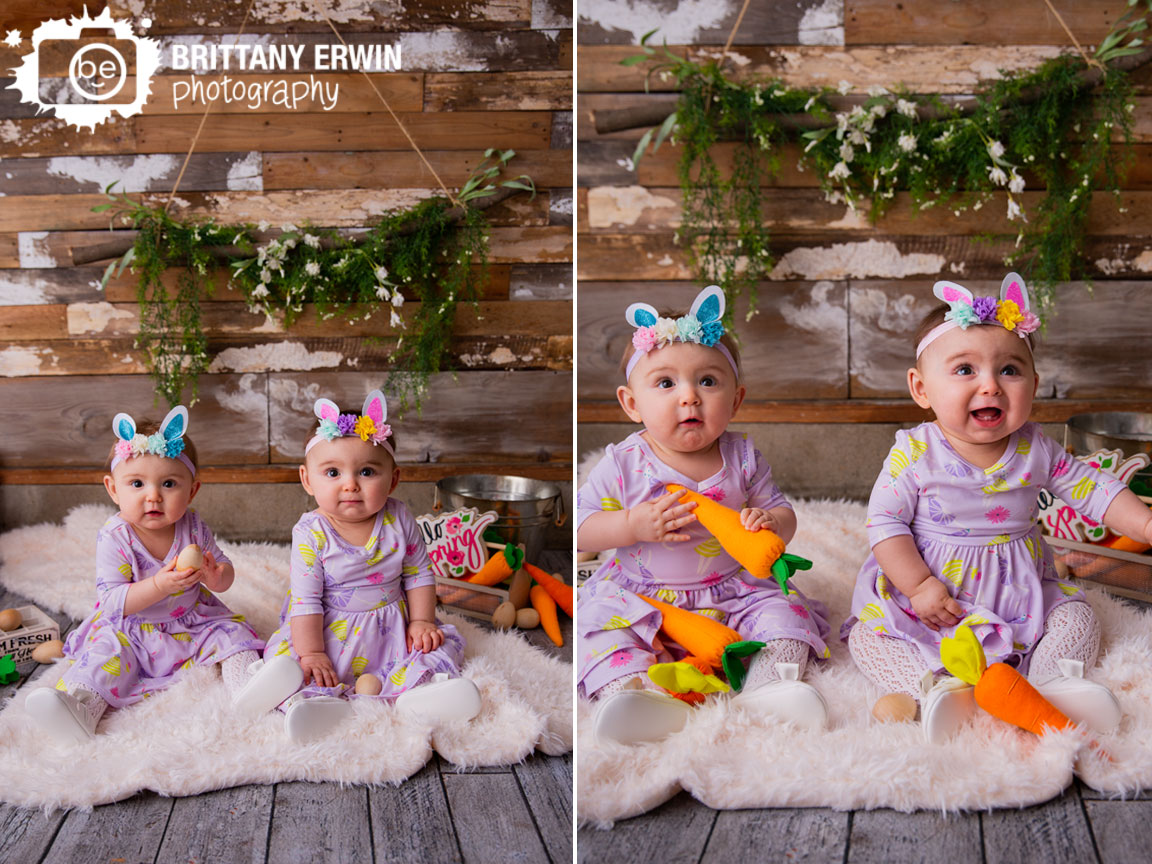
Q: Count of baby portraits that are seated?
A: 4